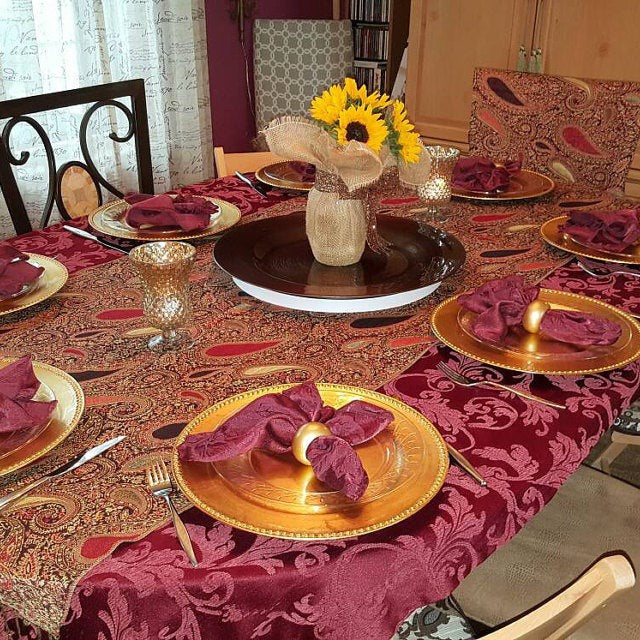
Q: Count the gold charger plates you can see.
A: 8